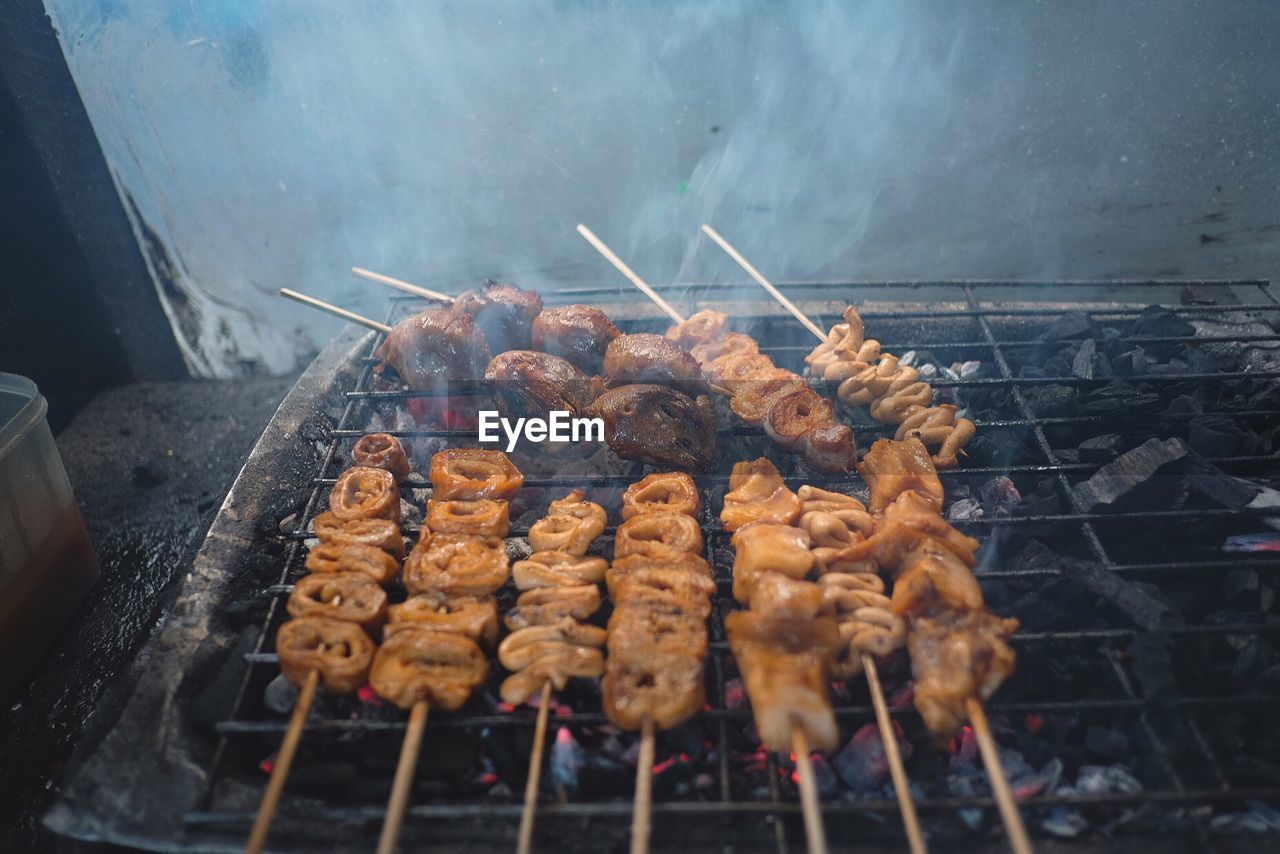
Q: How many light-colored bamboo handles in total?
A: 11